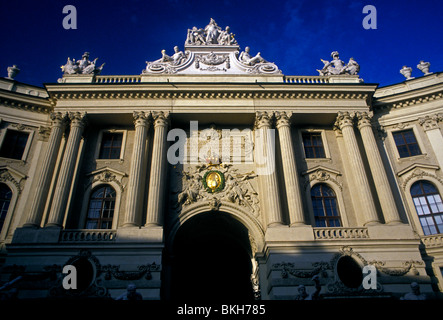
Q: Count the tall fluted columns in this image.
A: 8